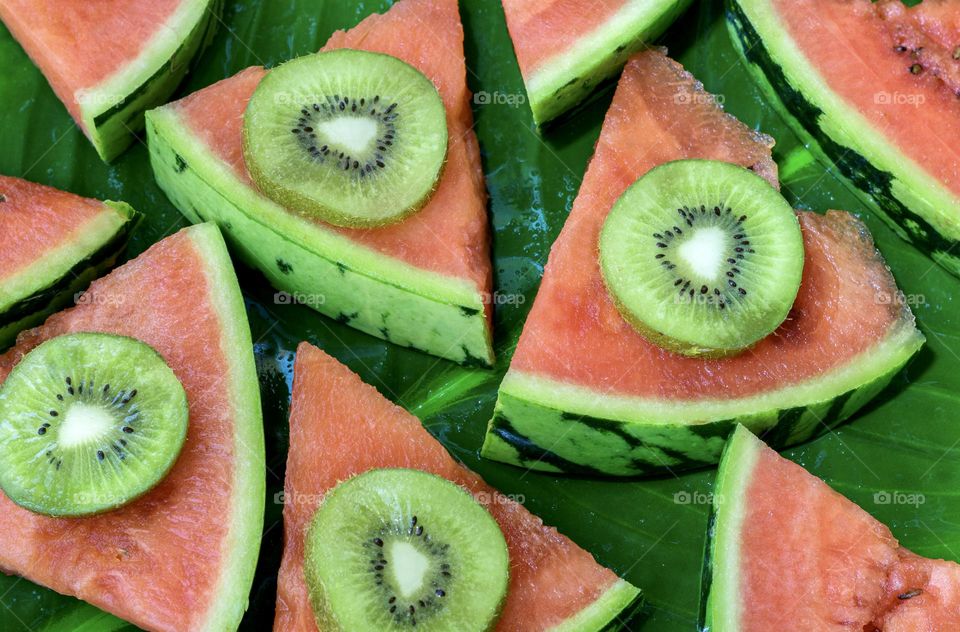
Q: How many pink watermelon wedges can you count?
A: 9